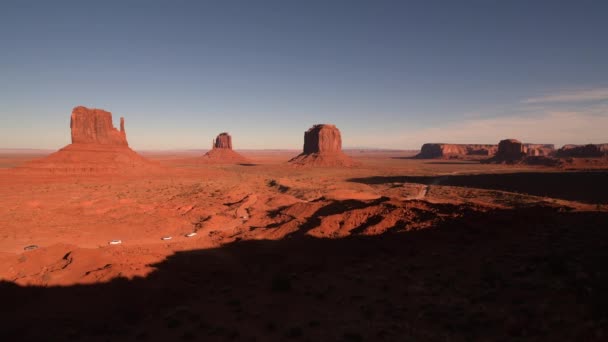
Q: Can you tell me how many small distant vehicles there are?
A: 4